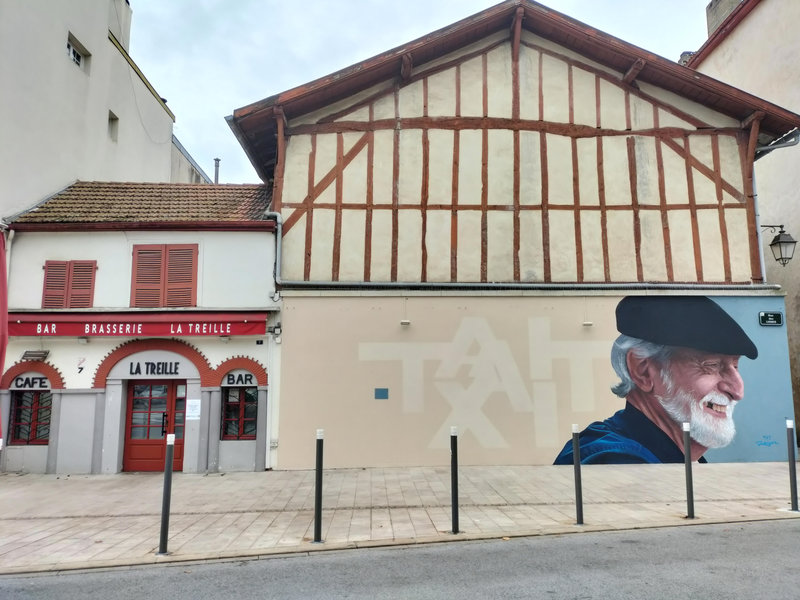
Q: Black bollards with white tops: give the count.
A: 6